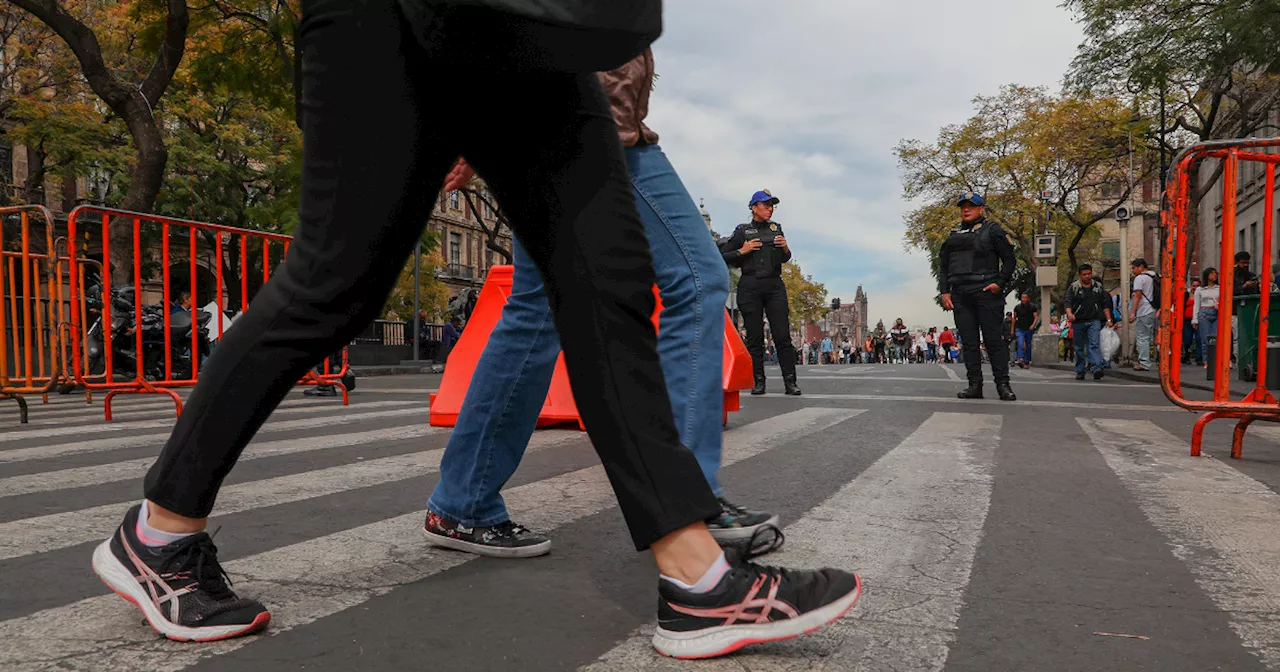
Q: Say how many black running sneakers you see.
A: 2